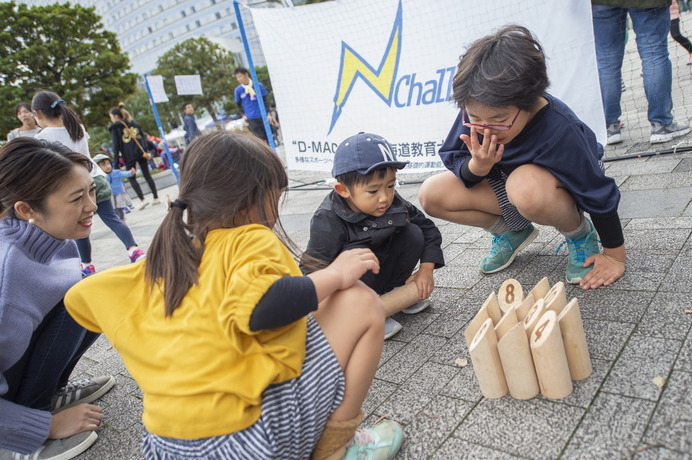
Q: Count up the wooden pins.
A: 12